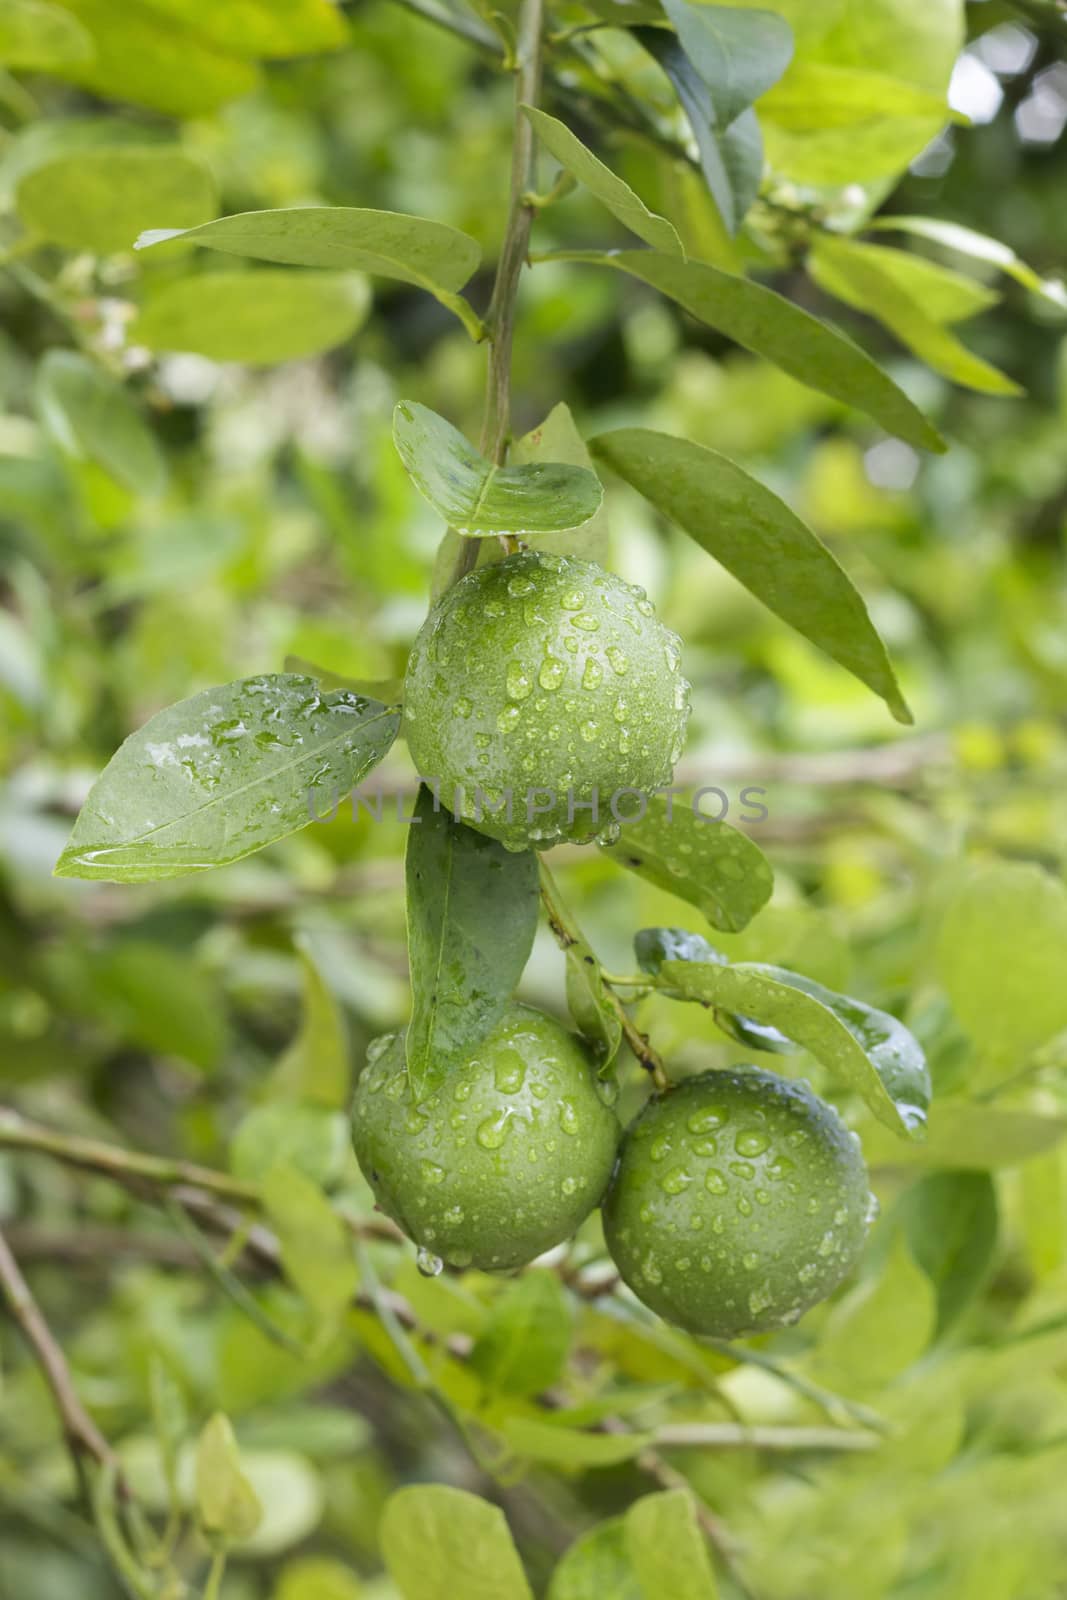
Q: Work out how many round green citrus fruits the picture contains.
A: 3